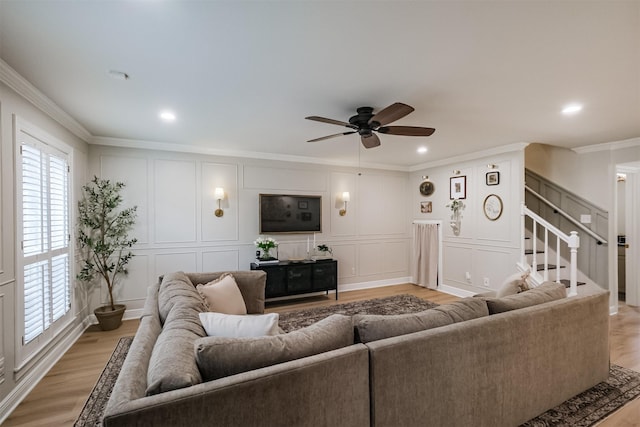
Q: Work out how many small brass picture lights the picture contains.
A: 3